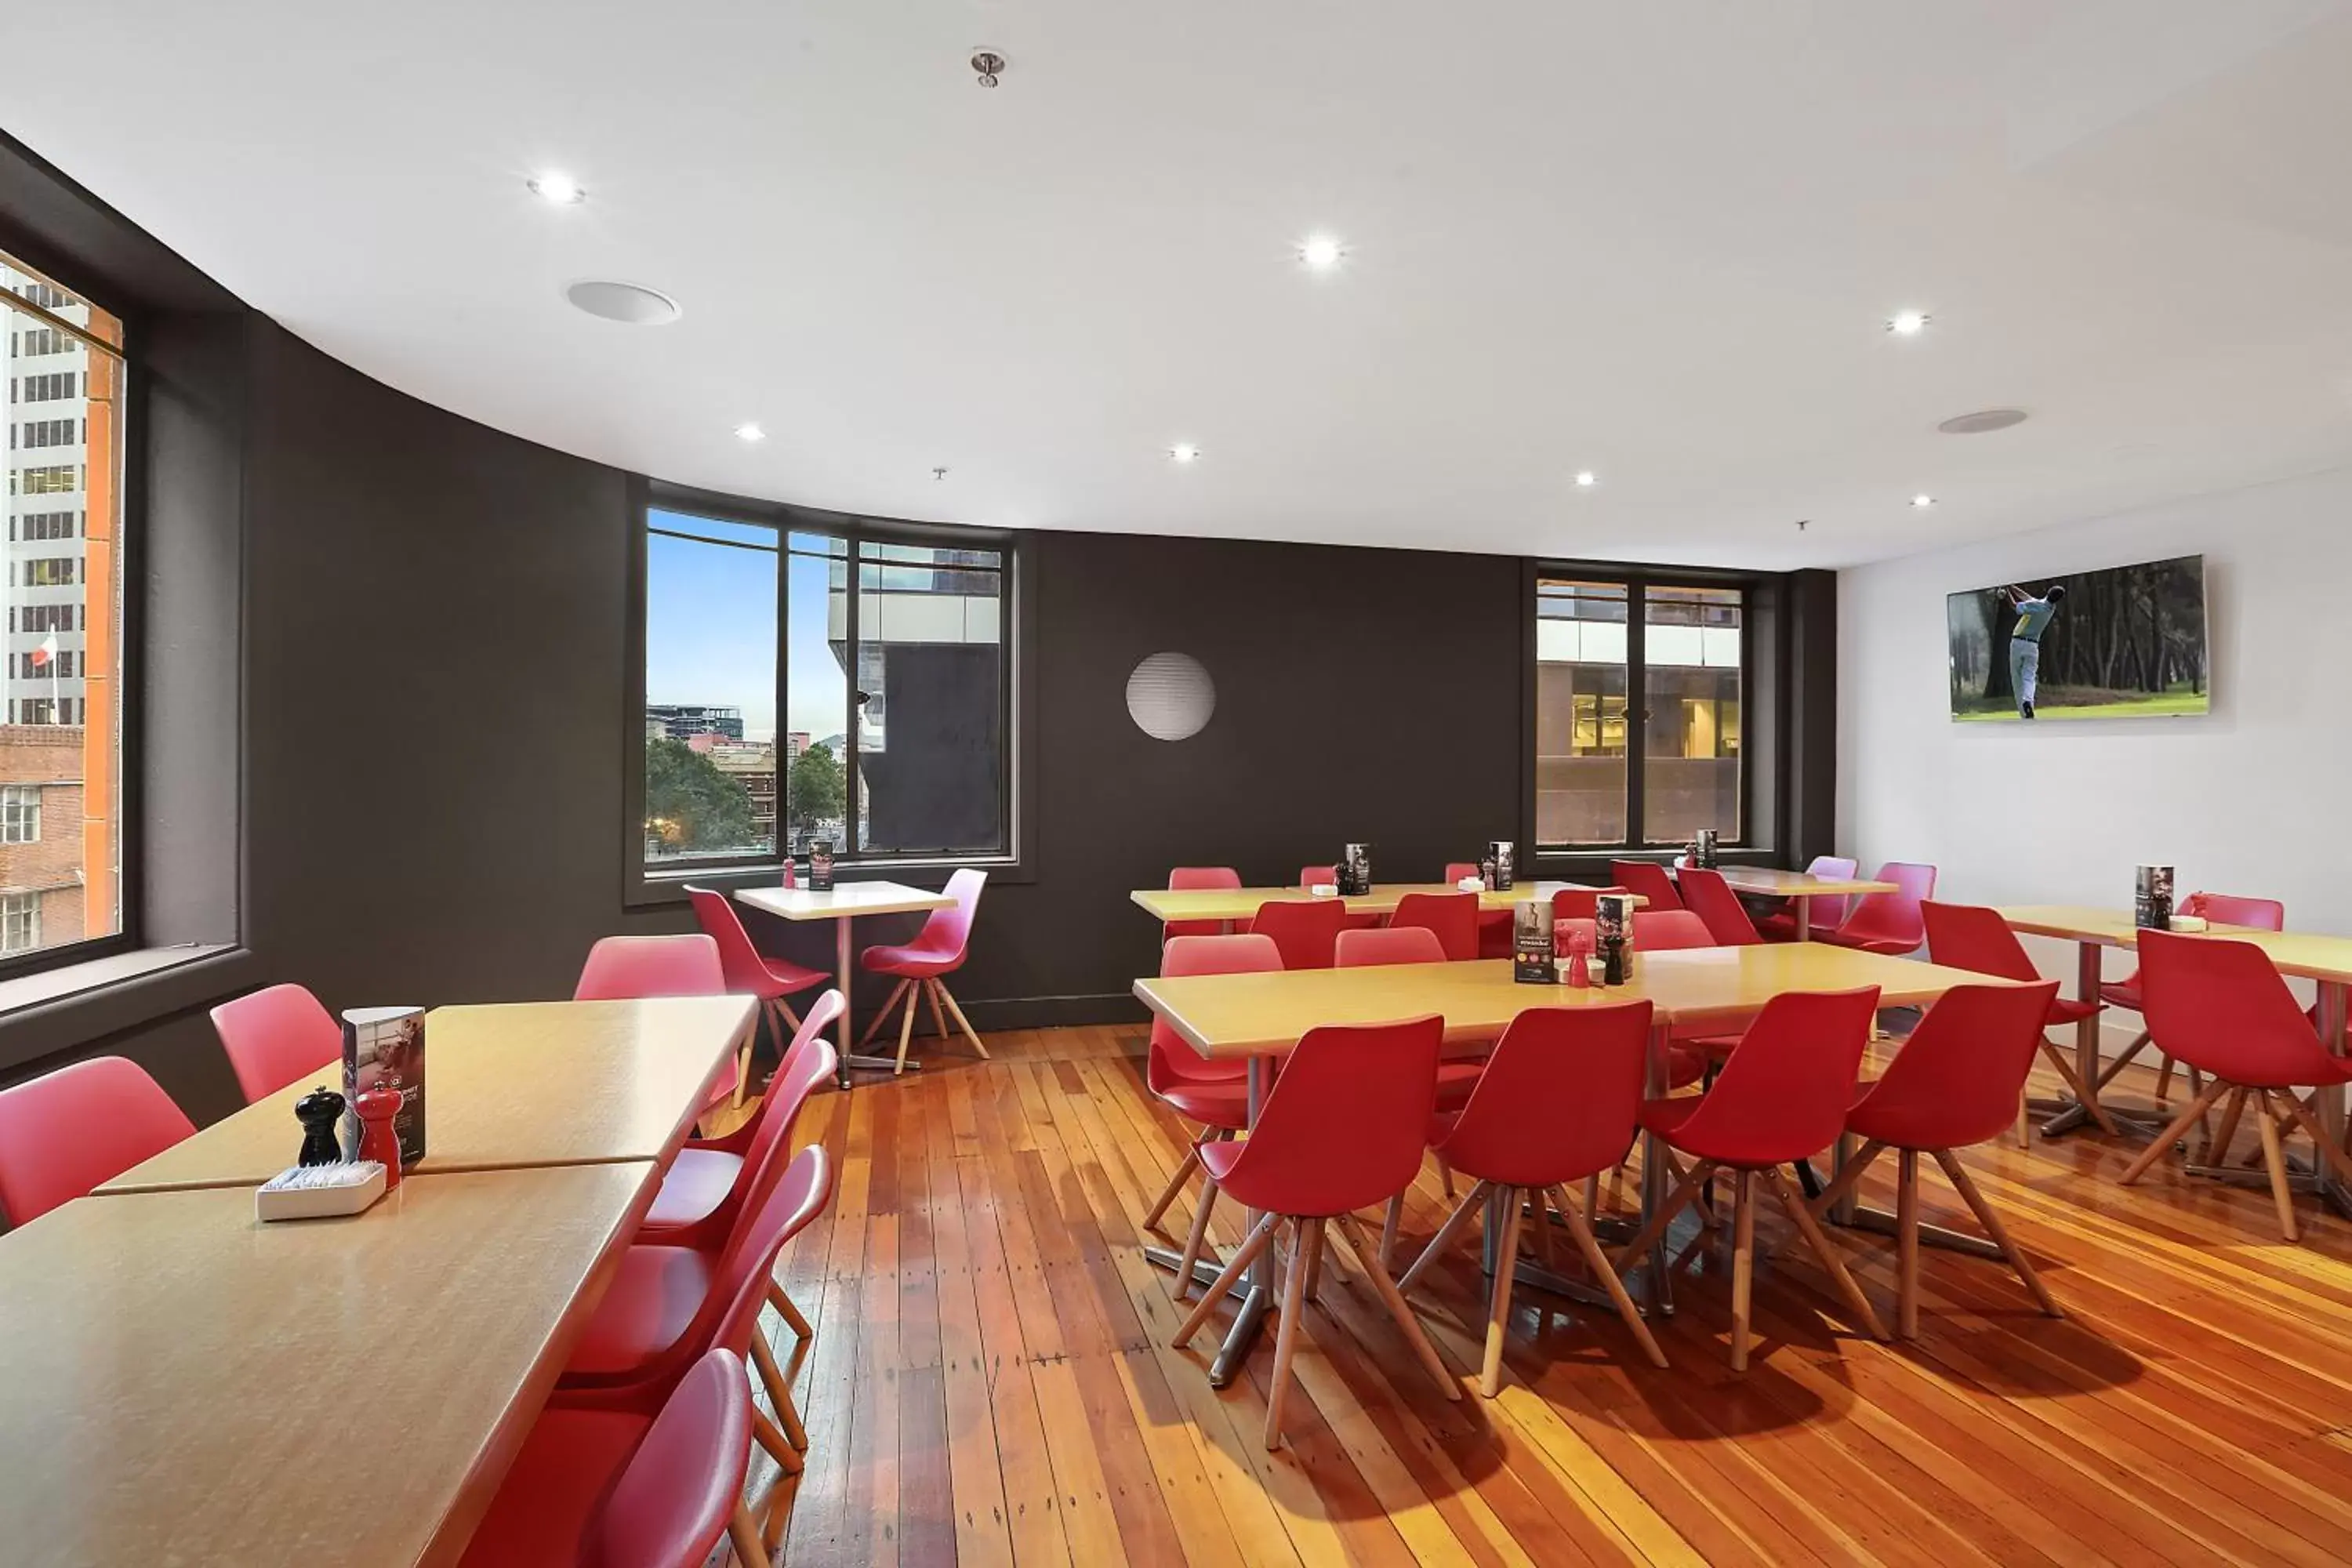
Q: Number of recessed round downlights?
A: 7